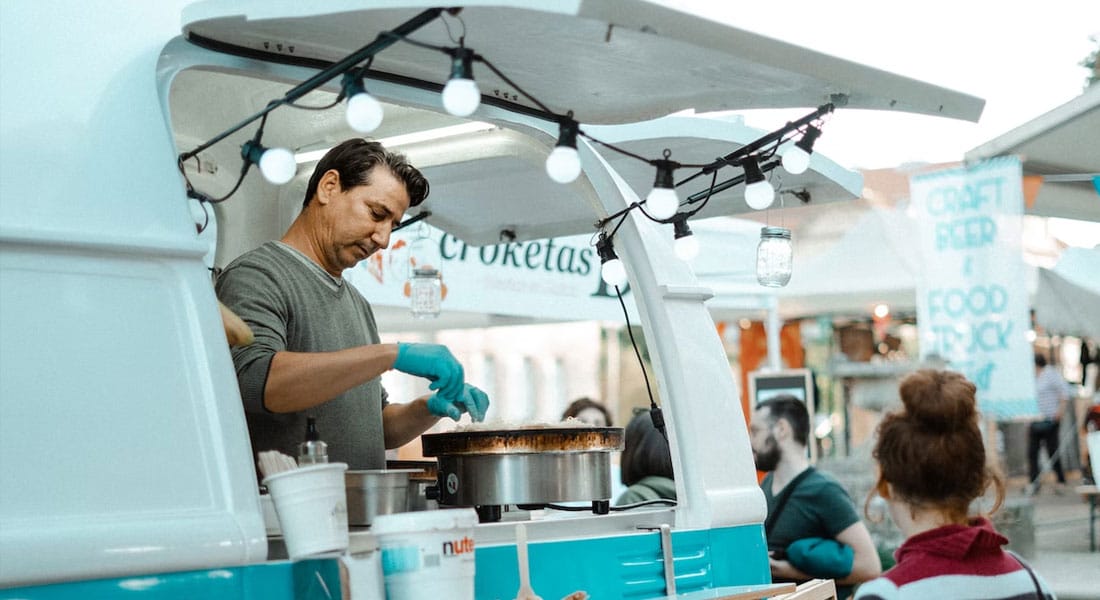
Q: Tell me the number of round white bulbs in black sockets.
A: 9